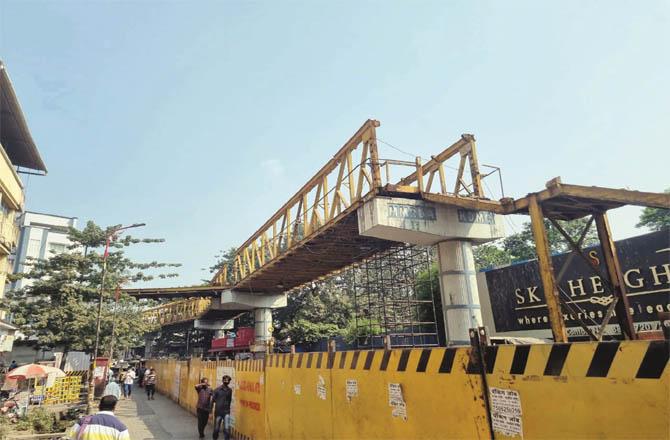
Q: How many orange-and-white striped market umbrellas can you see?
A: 1